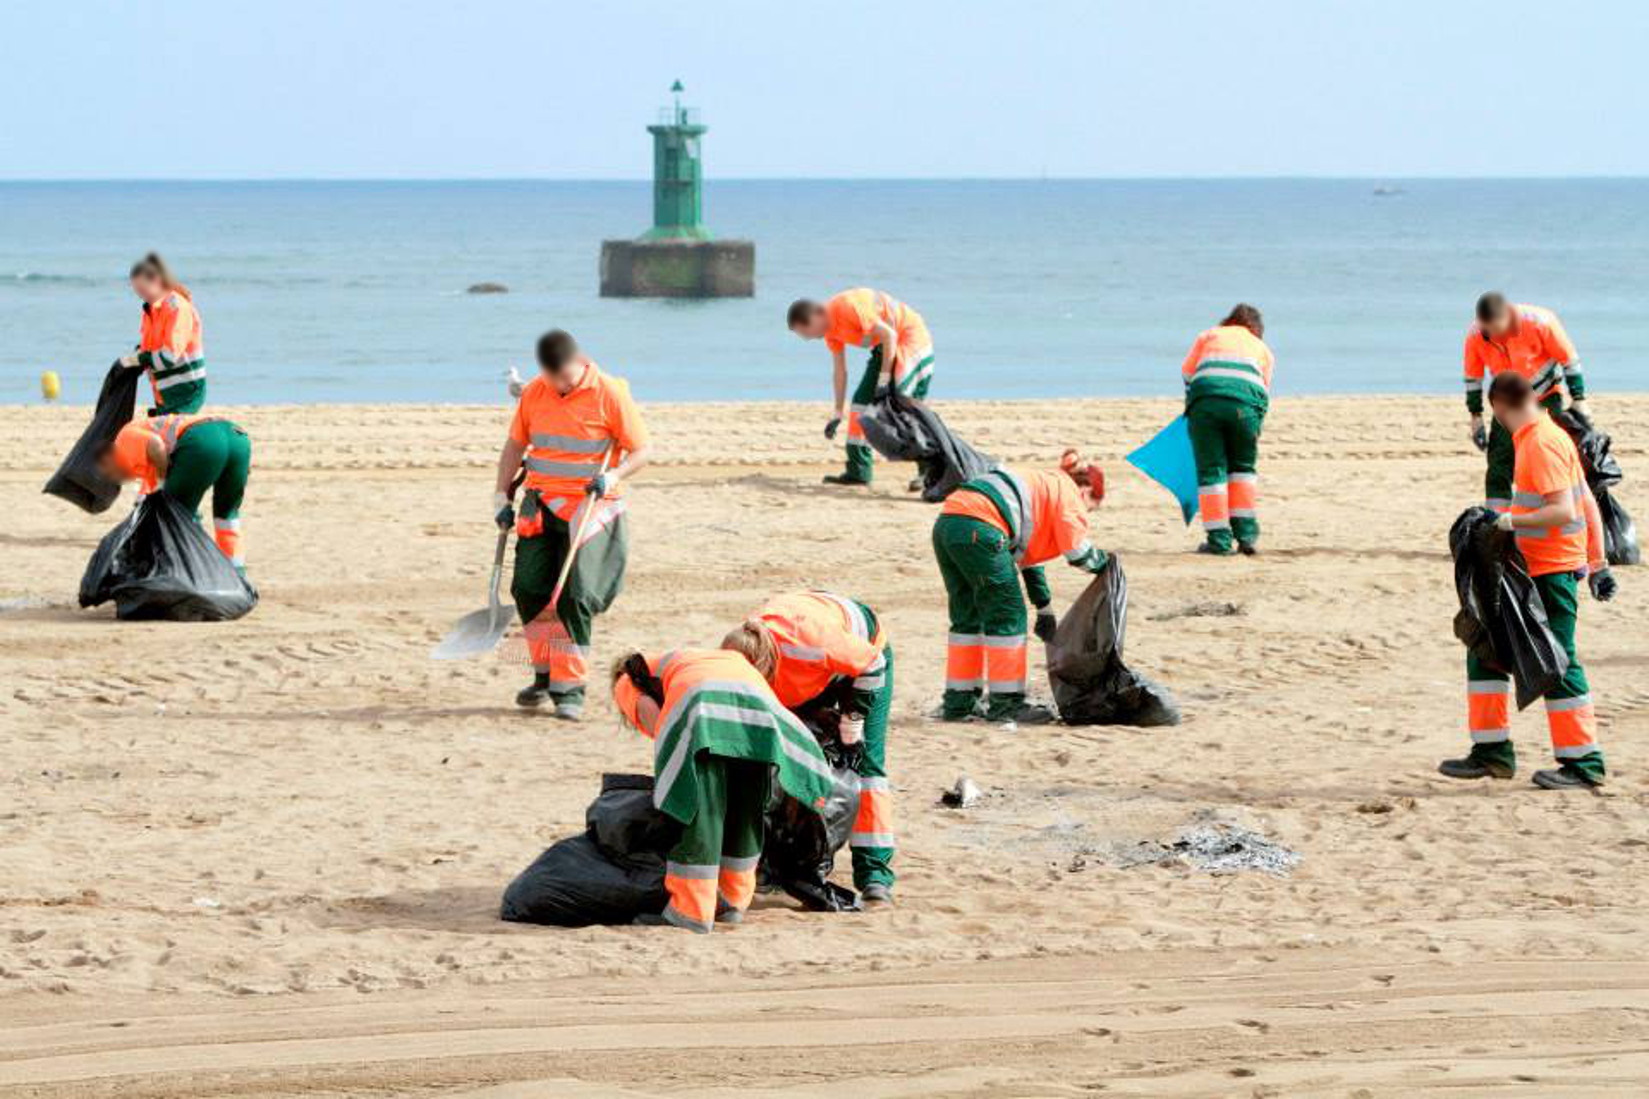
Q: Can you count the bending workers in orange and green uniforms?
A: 5